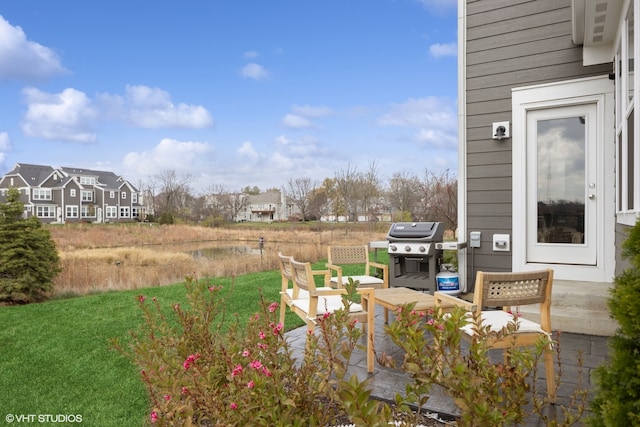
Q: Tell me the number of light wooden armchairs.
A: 4